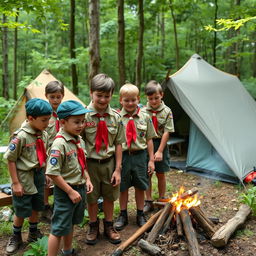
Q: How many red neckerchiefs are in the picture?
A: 6